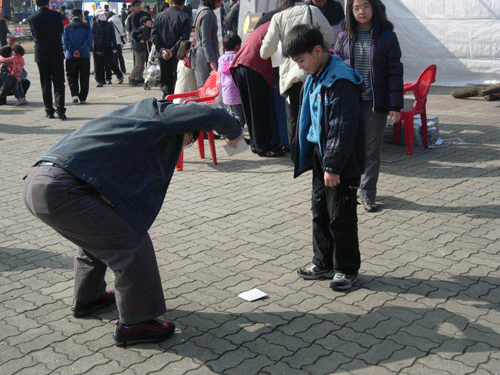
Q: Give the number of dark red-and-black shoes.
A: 2